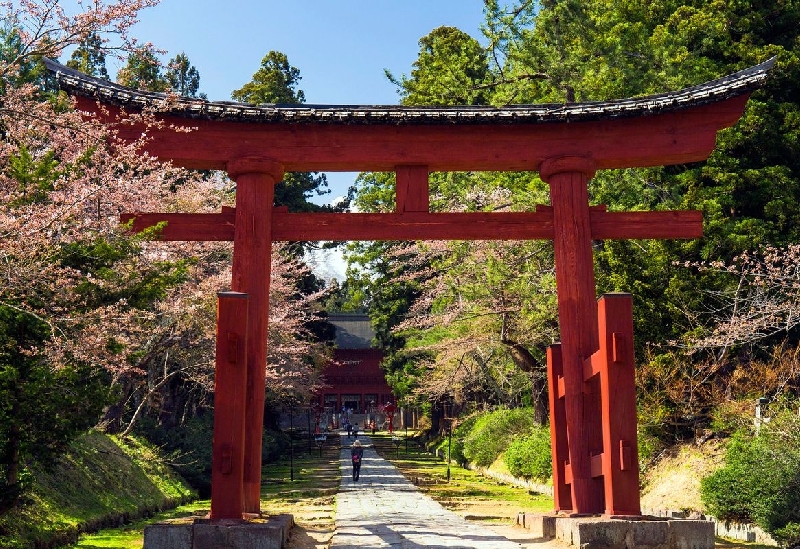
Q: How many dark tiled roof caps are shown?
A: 1